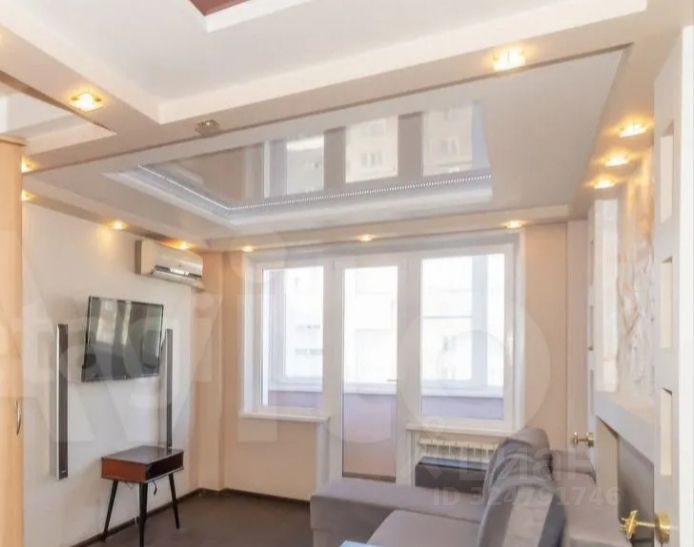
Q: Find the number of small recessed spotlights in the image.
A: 13